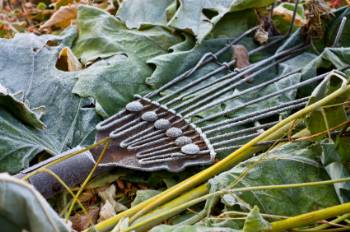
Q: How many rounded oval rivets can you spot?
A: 6